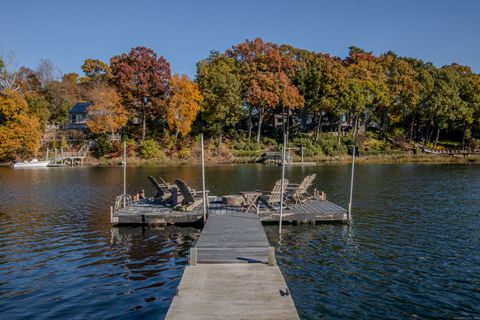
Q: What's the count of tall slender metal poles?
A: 4